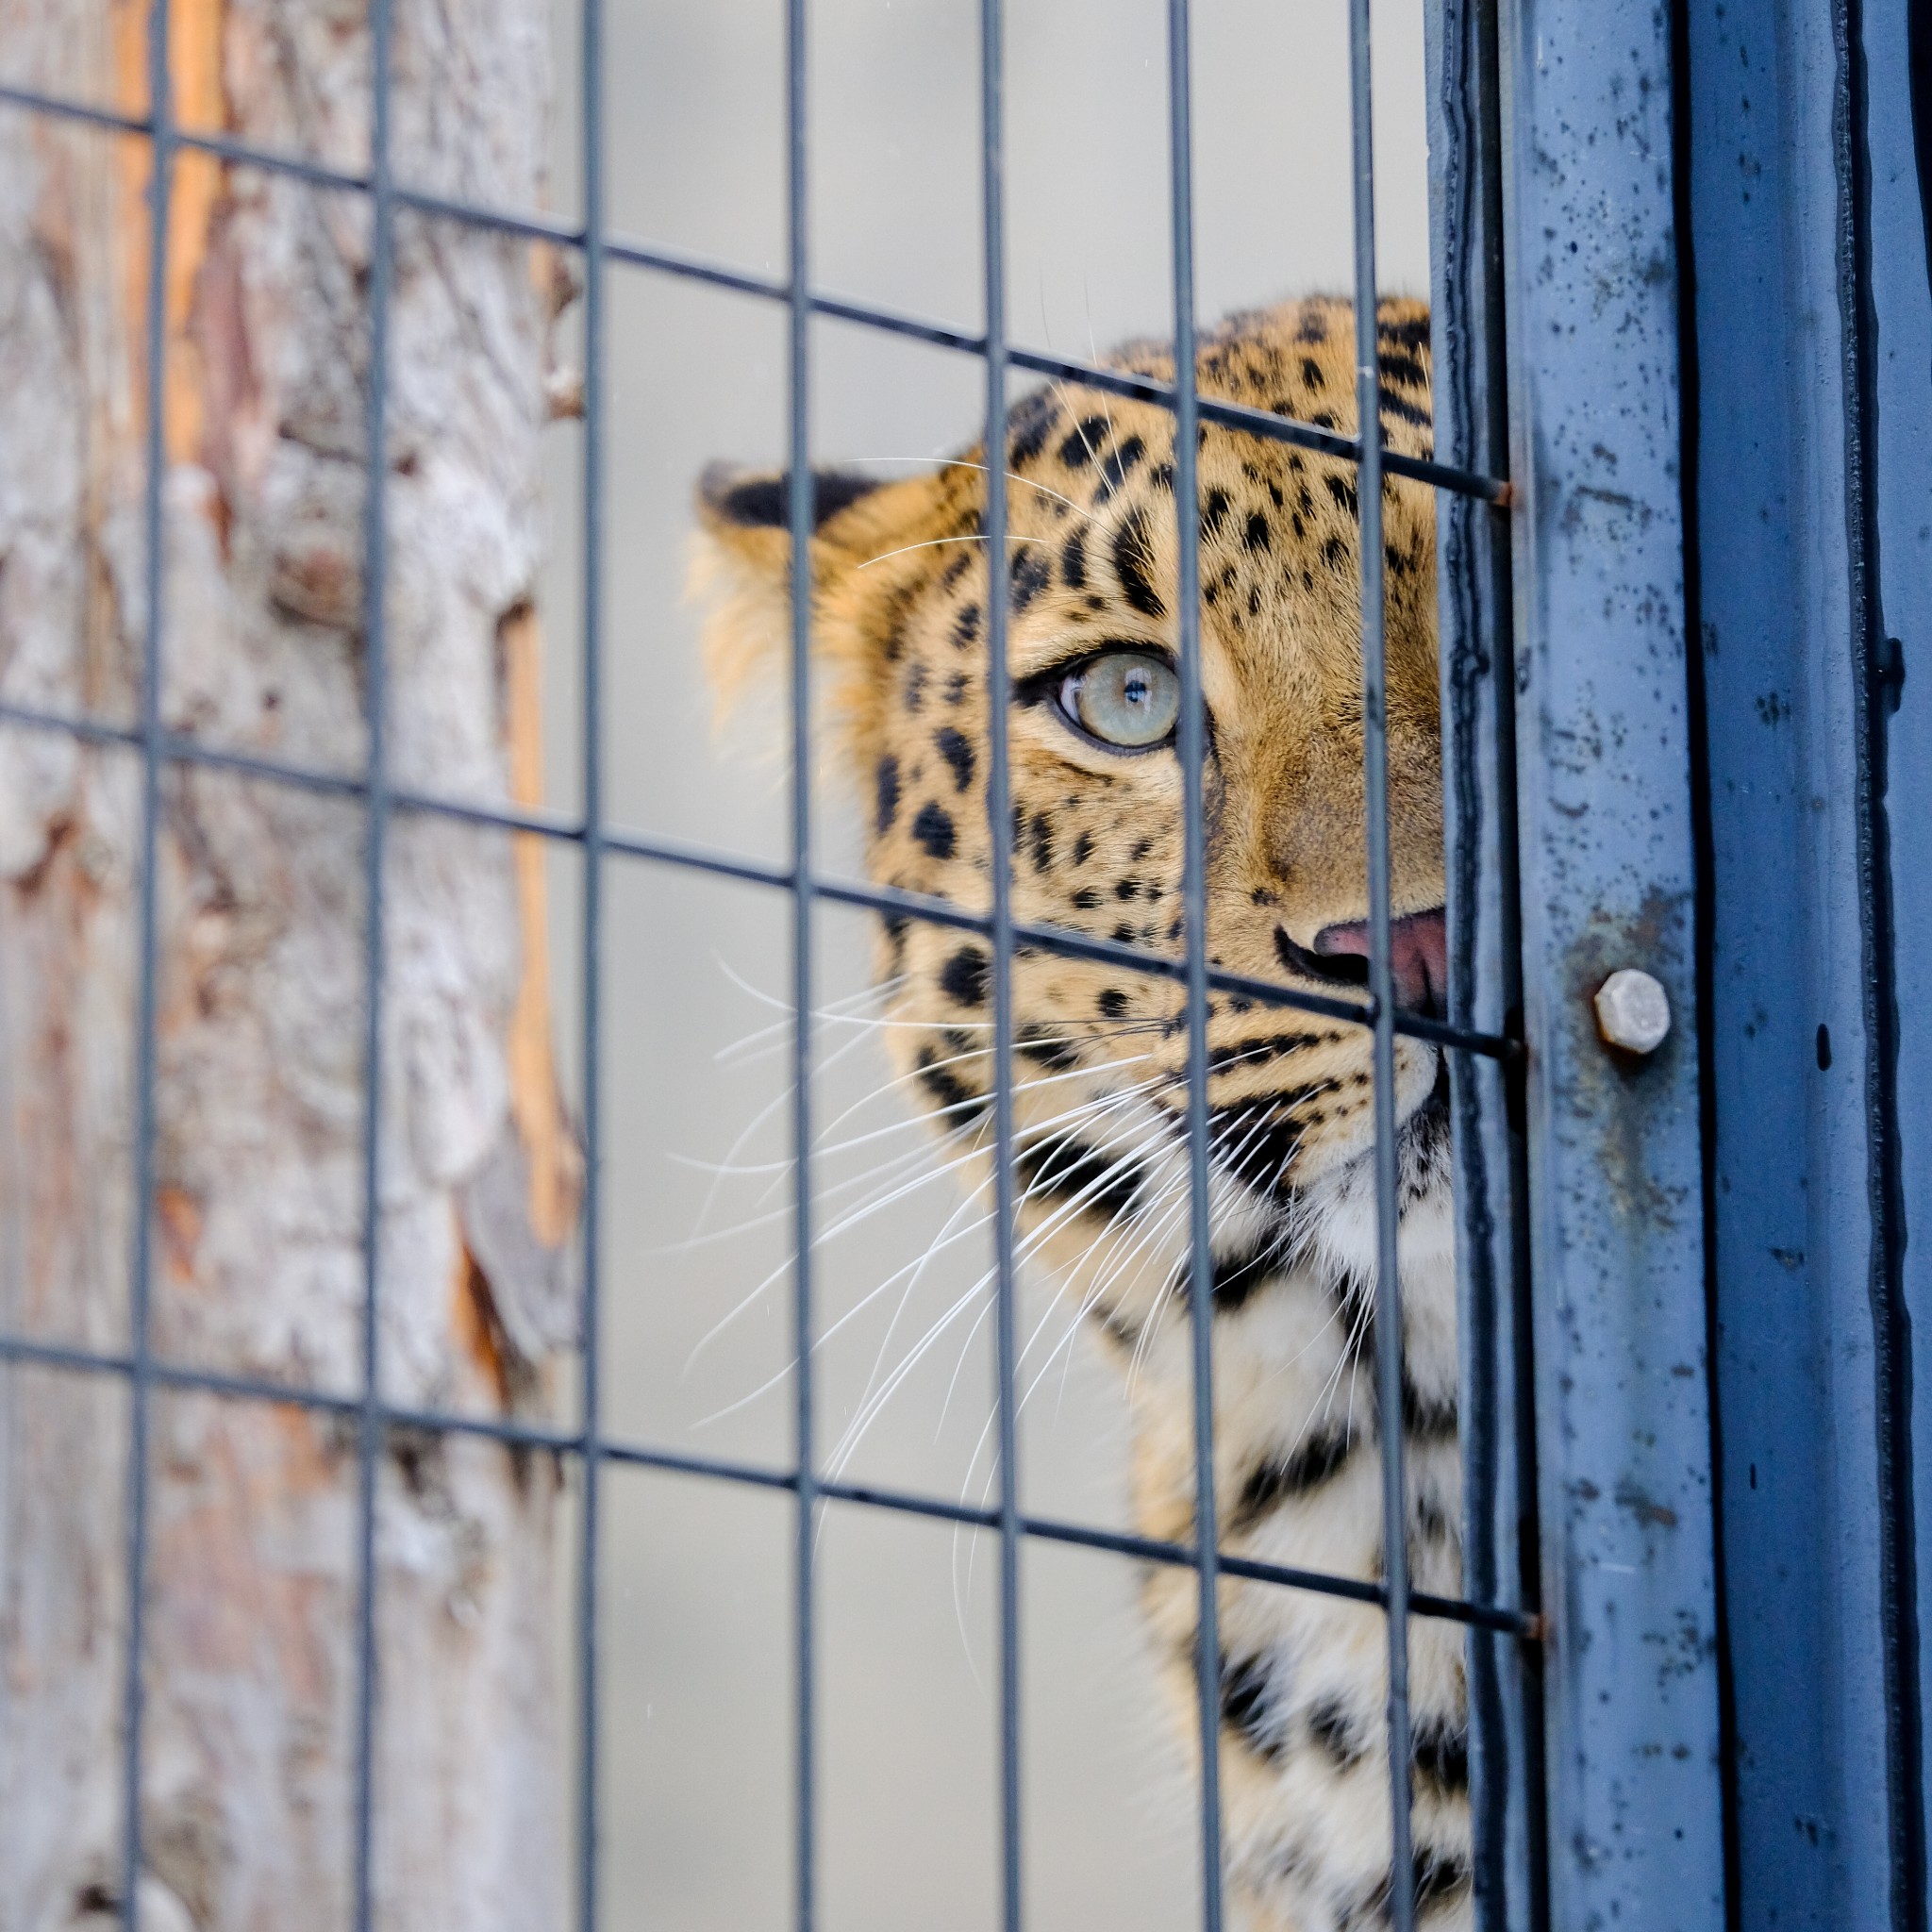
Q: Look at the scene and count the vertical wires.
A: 7